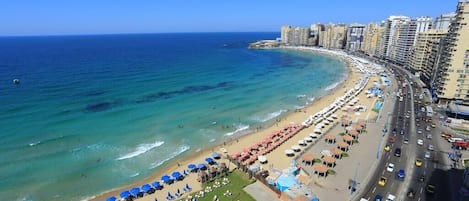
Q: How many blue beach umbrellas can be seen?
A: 11